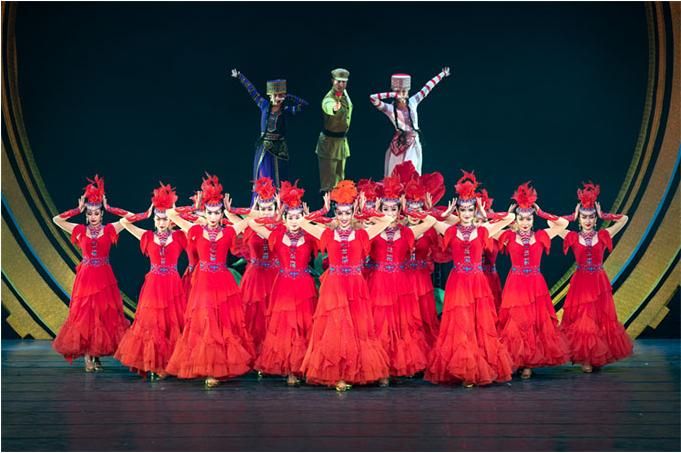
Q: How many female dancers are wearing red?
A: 14